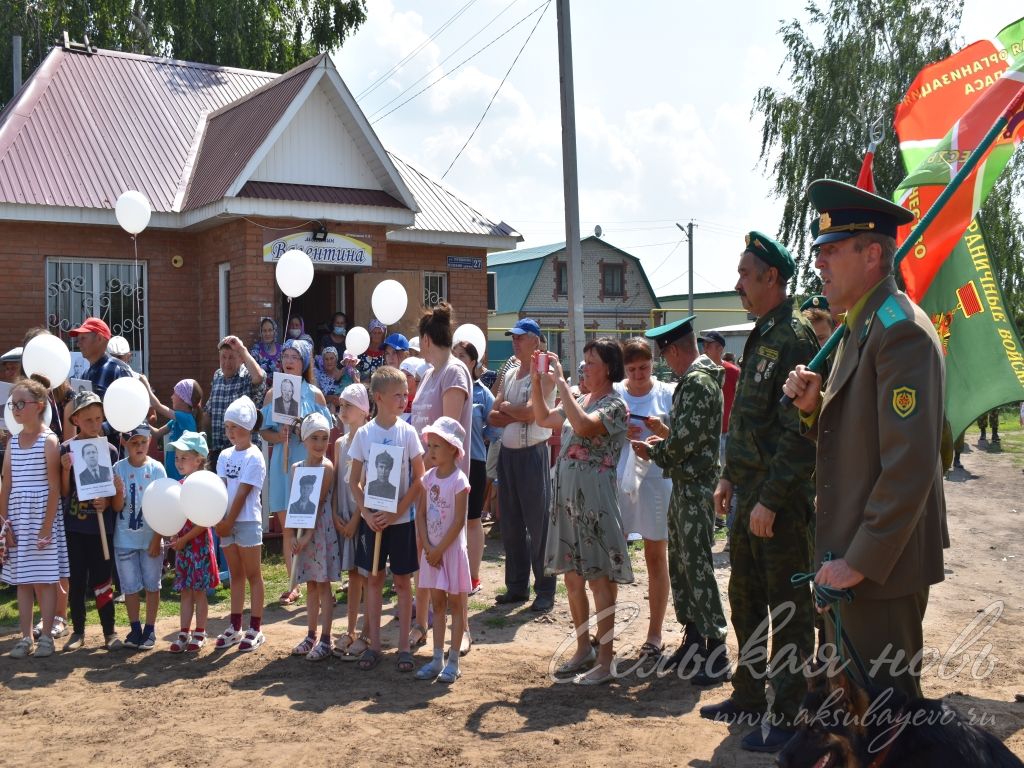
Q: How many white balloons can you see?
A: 10